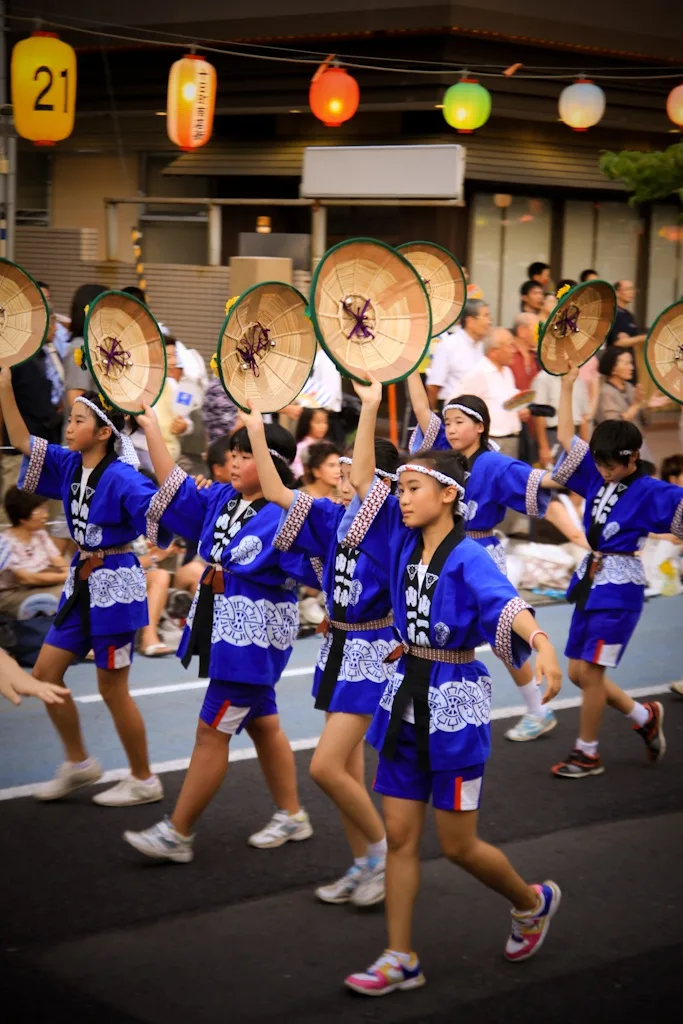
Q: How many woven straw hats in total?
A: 7